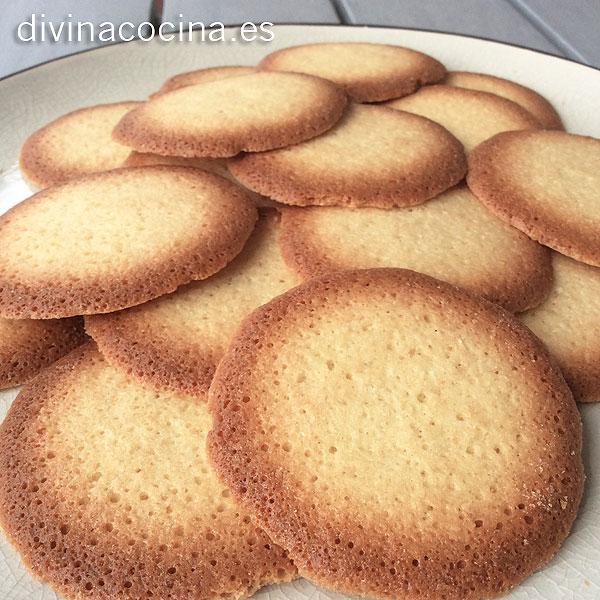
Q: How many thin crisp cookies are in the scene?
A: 15